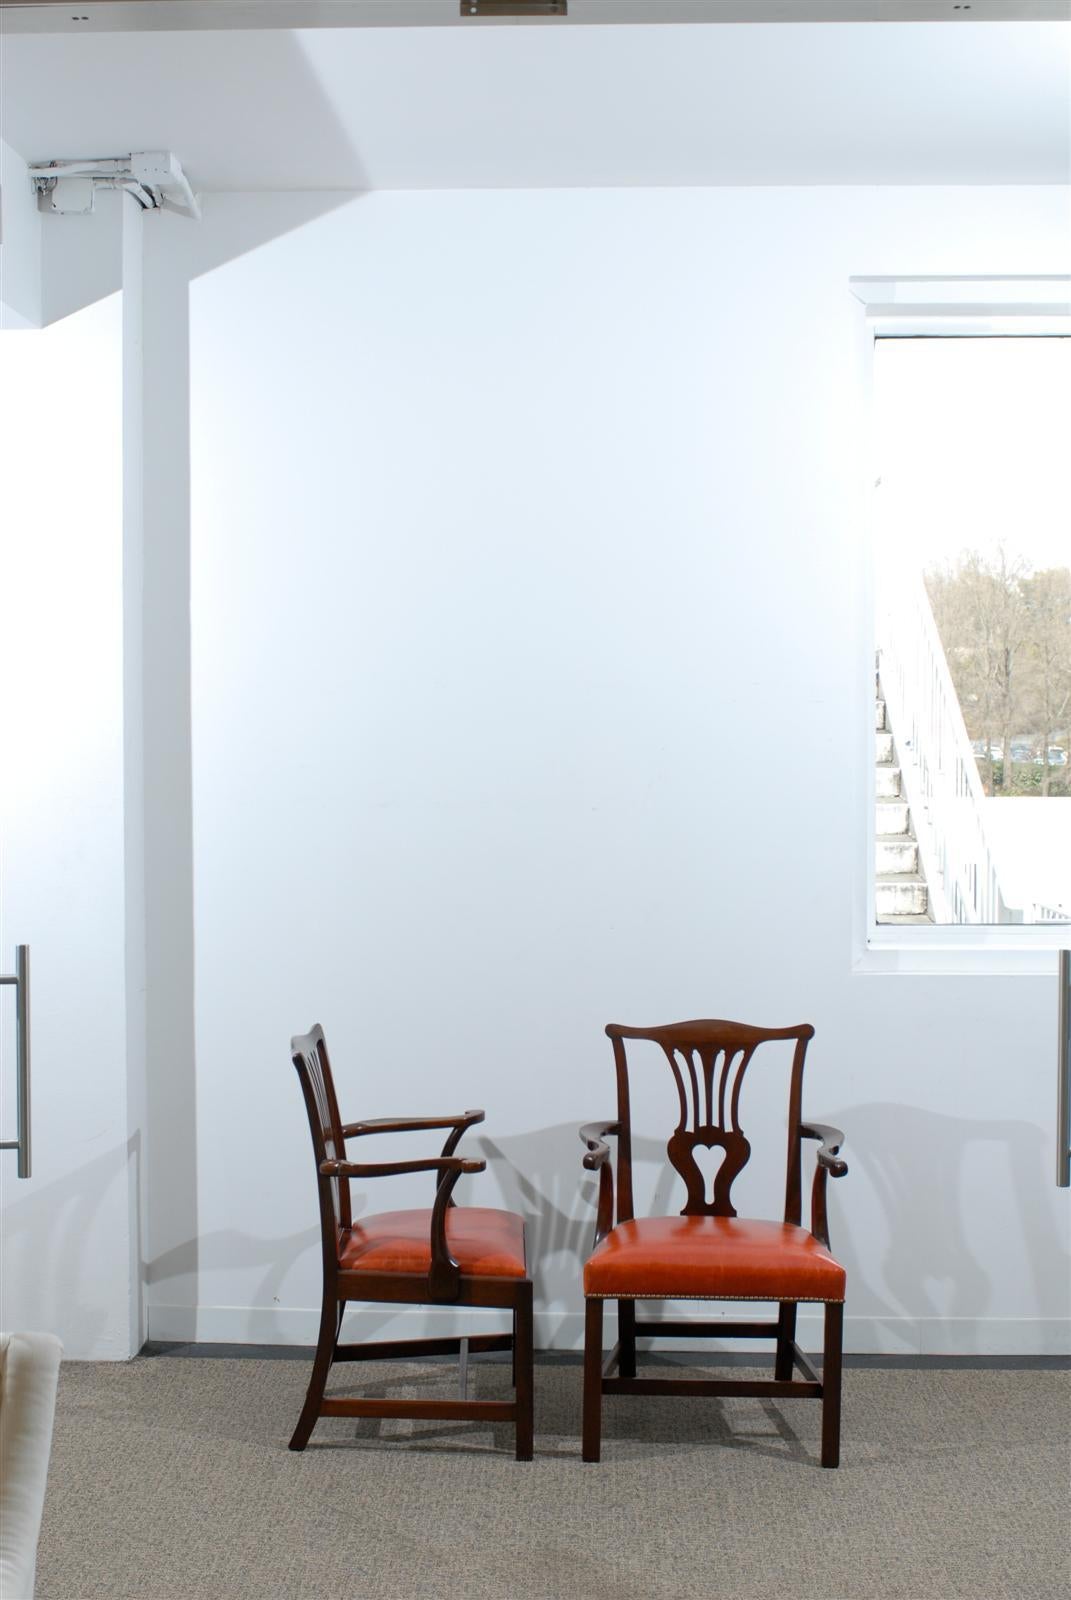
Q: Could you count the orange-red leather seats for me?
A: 2